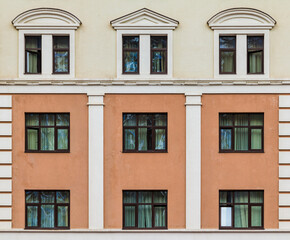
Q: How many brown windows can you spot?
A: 12